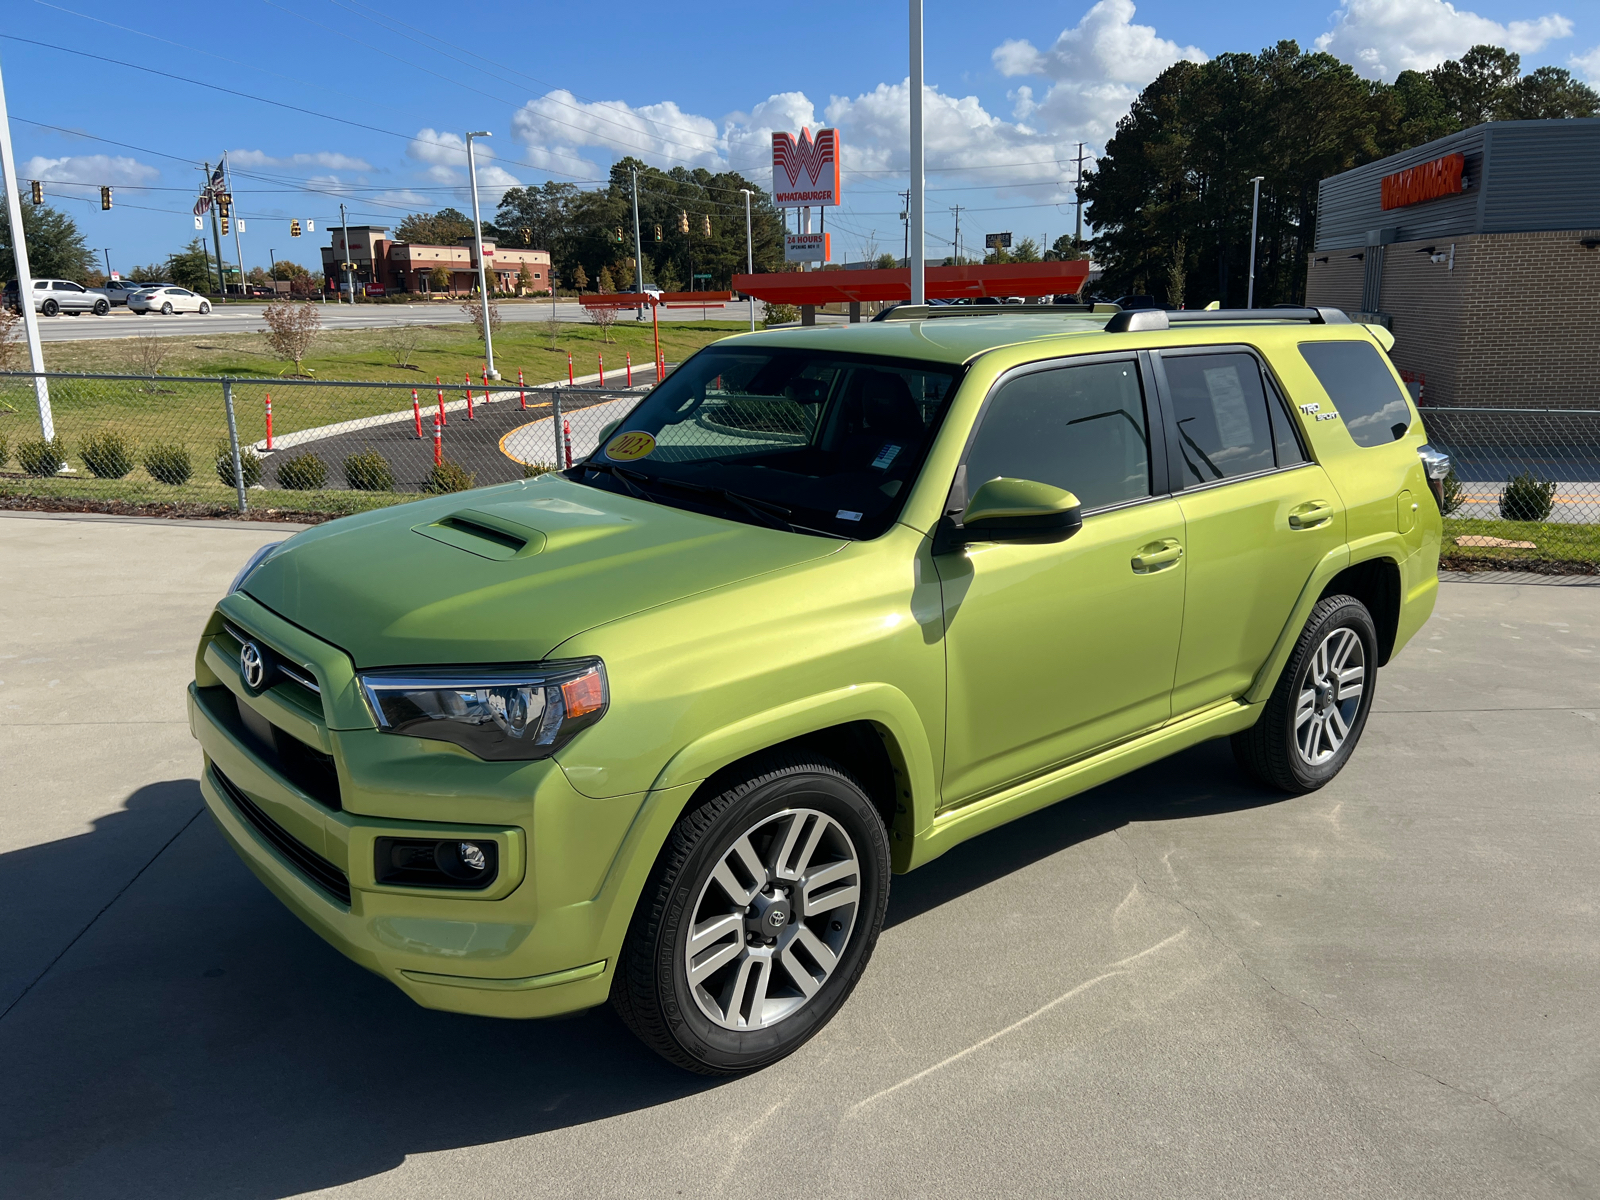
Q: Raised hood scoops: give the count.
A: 1